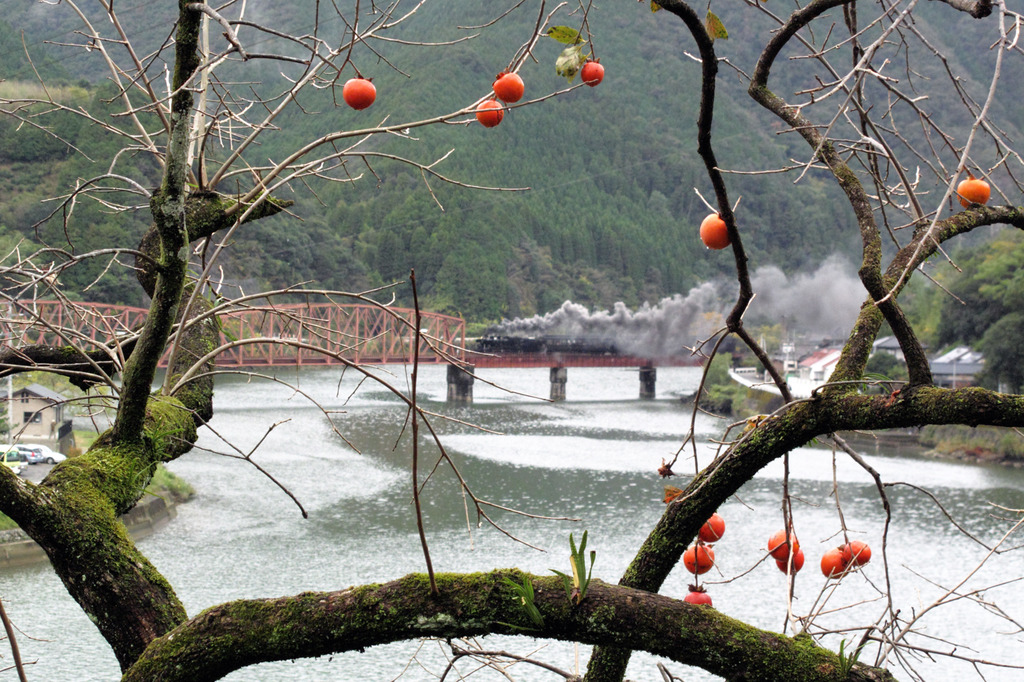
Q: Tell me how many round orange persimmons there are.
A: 13